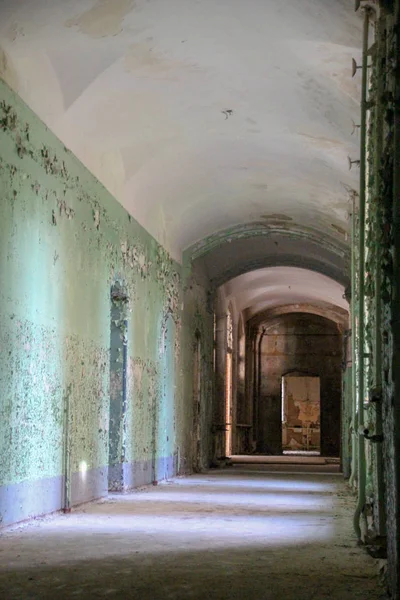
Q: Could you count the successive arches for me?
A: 3